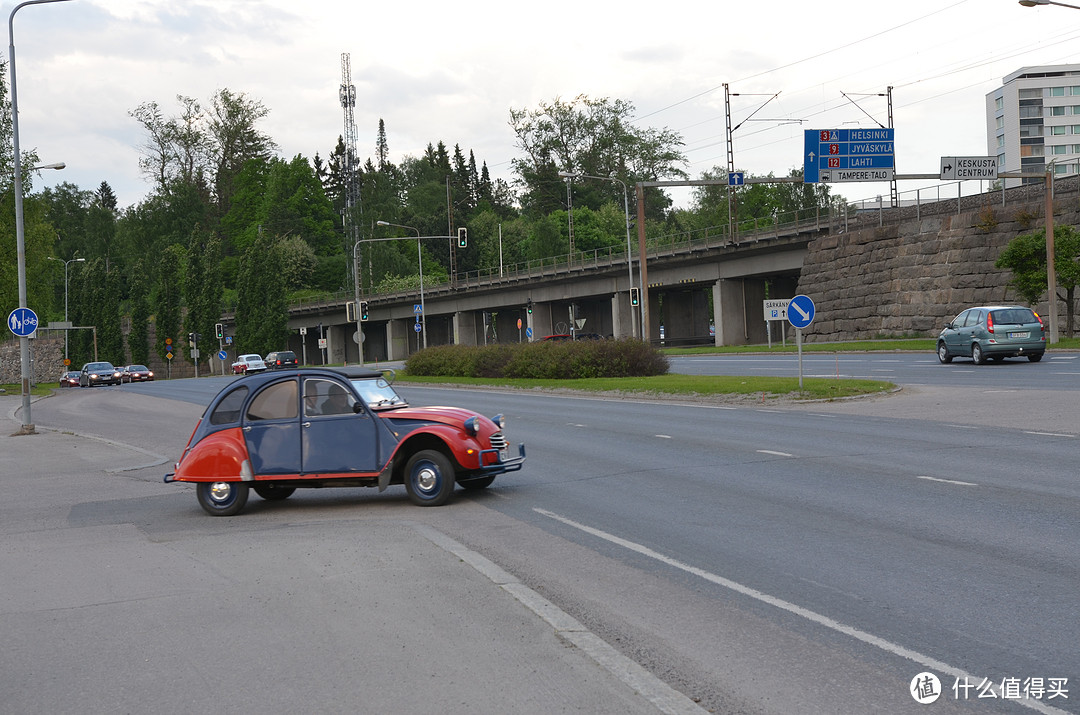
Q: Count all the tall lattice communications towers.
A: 1